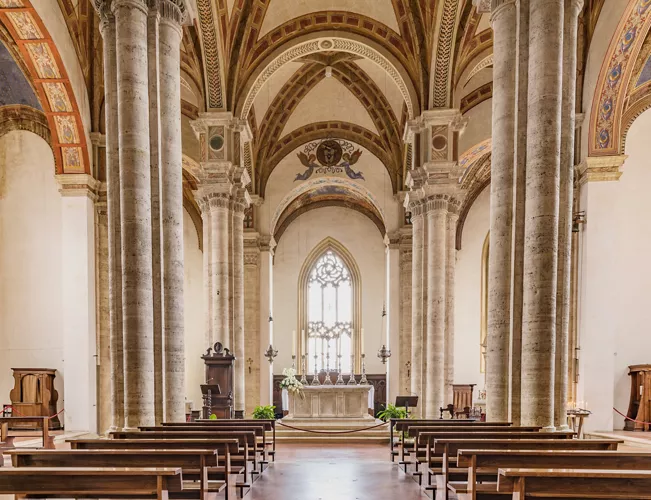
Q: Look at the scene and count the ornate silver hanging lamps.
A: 2